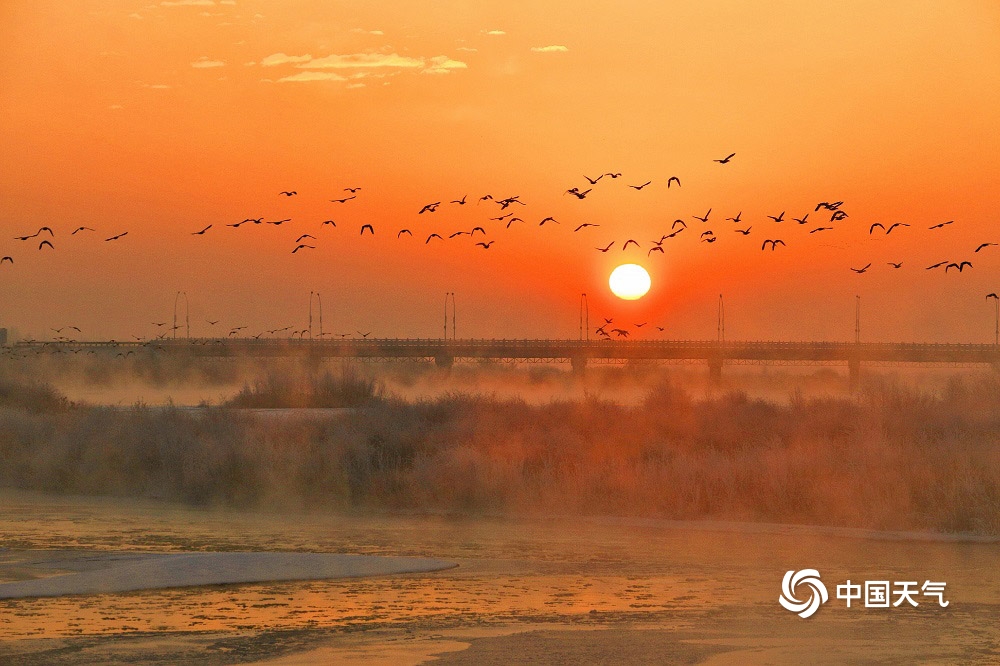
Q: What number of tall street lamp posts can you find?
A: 14